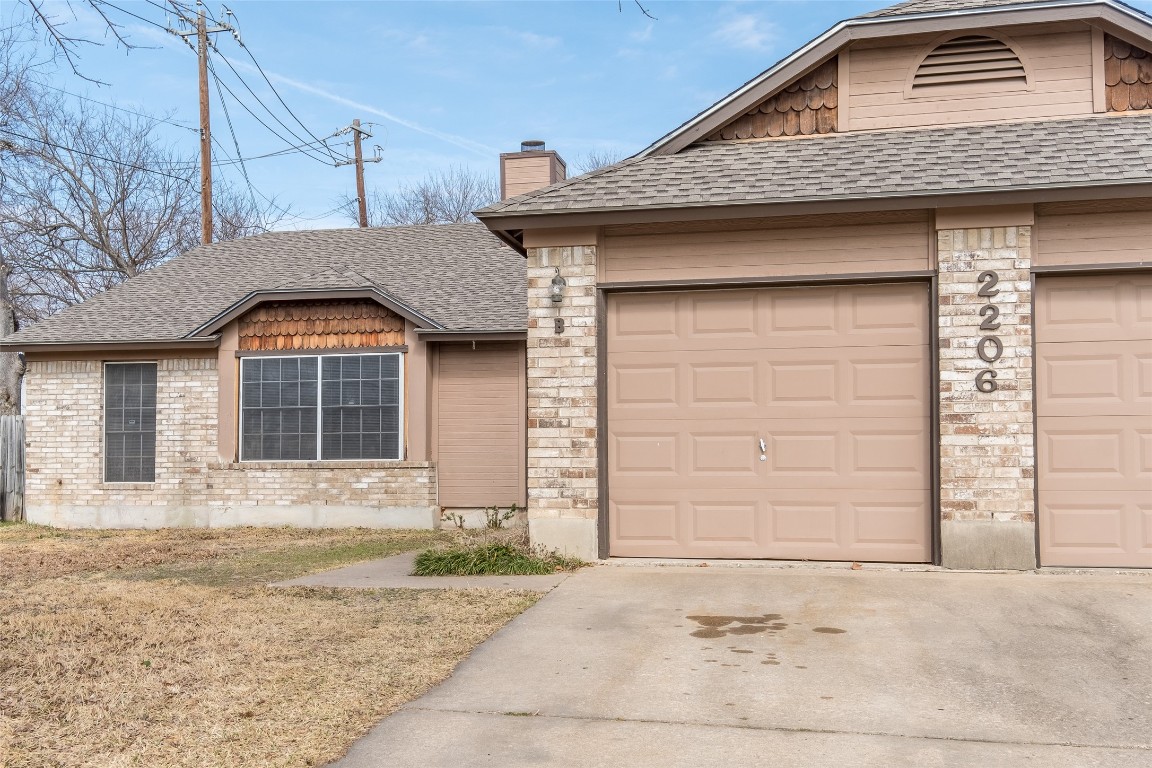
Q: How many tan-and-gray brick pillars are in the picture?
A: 2